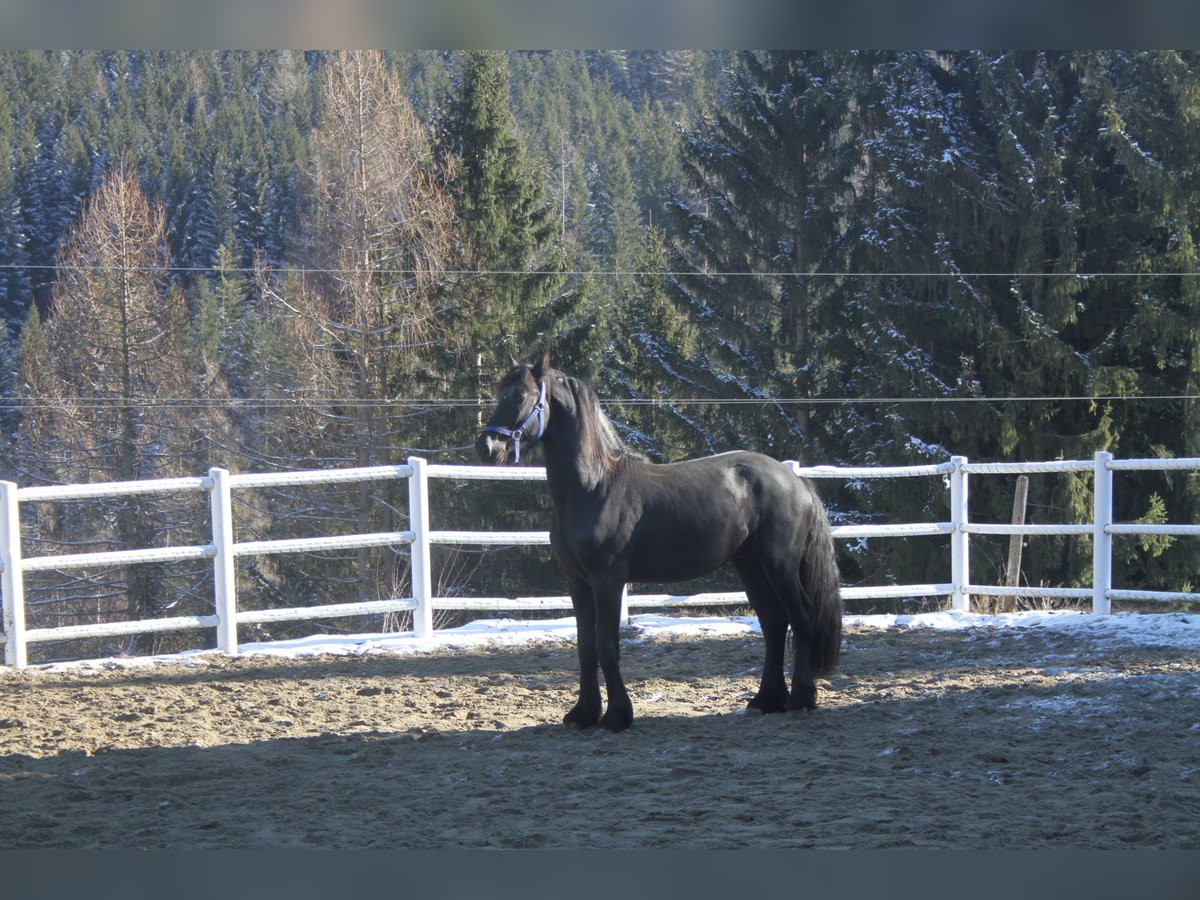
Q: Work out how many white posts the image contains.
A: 7